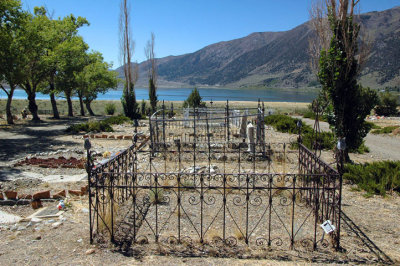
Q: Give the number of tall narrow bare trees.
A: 2